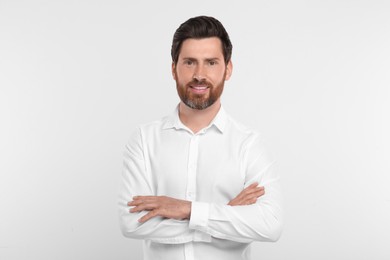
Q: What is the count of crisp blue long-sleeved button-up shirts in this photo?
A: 0